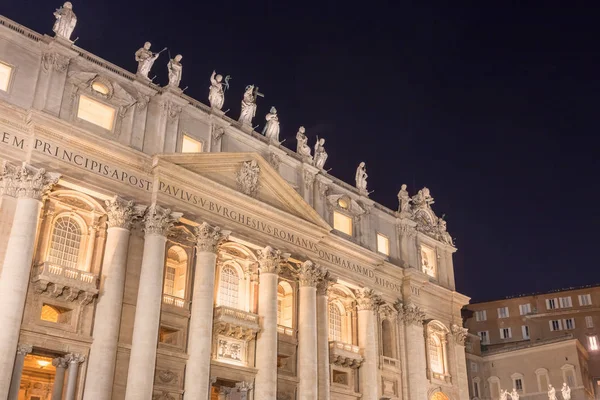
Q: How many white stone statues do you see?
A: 14